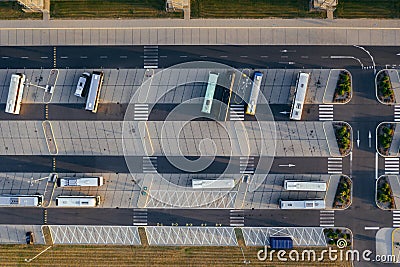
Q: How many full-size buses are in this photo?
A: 11